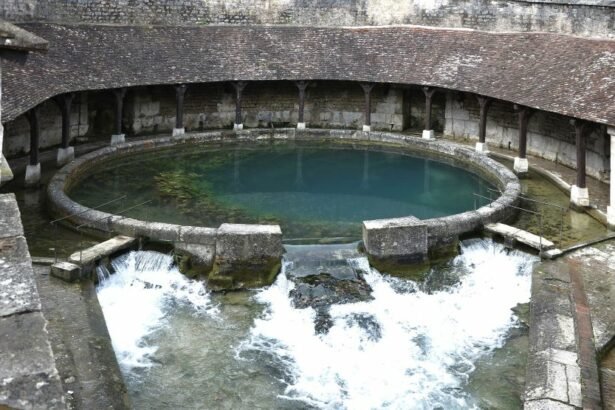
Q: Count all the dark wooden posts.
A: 11